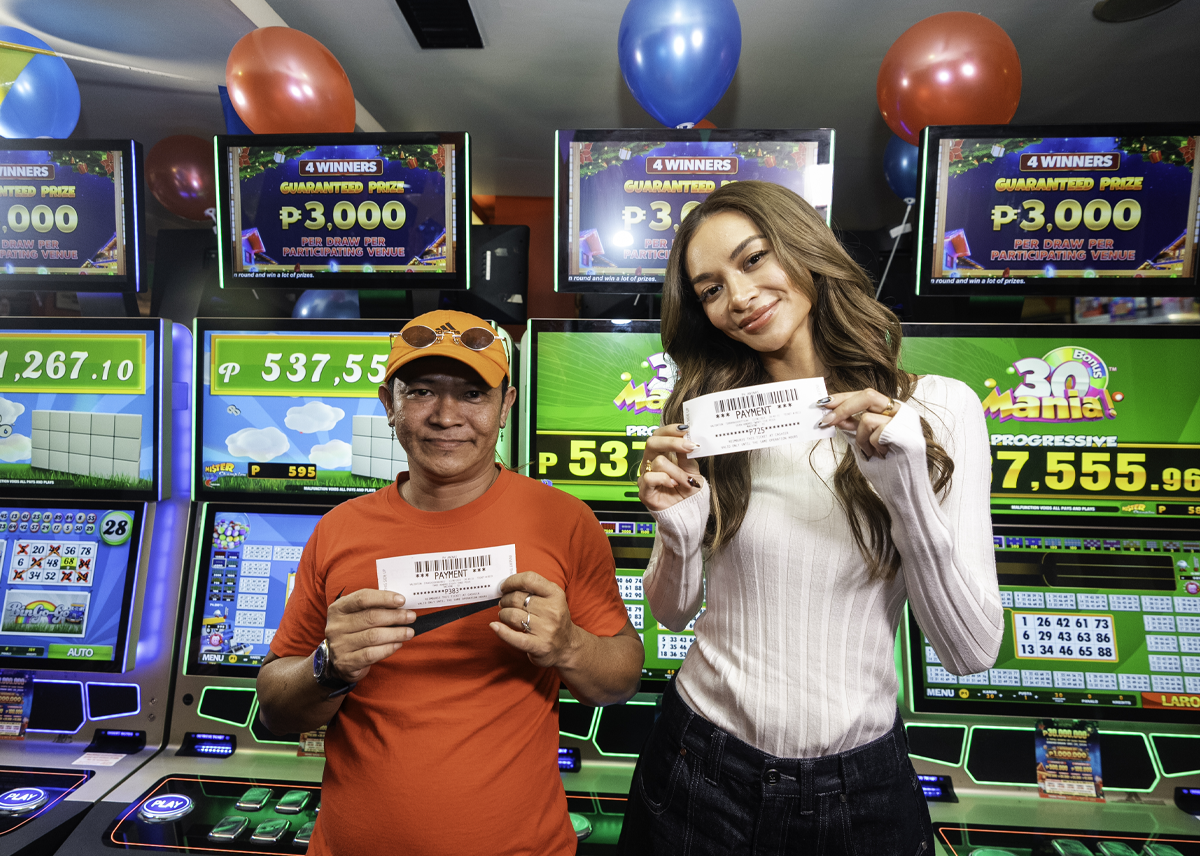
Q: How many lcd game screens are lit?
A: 12